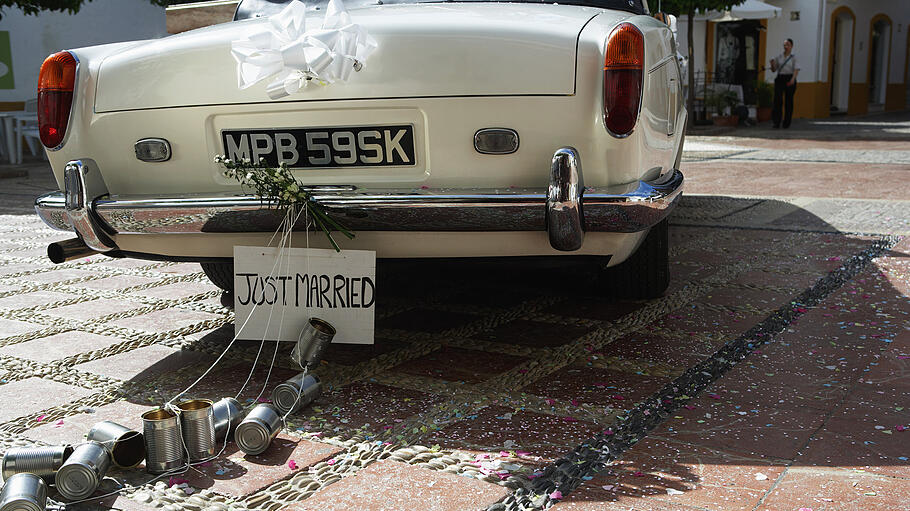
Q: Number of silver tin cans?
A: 10